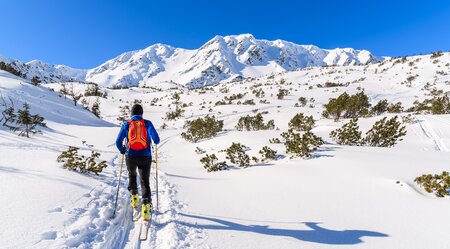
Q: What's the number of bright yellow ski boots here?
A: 2